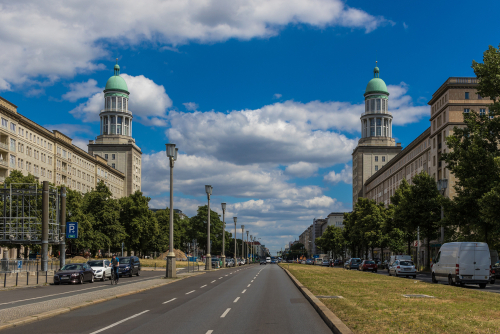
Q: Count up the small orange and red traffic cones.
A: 0